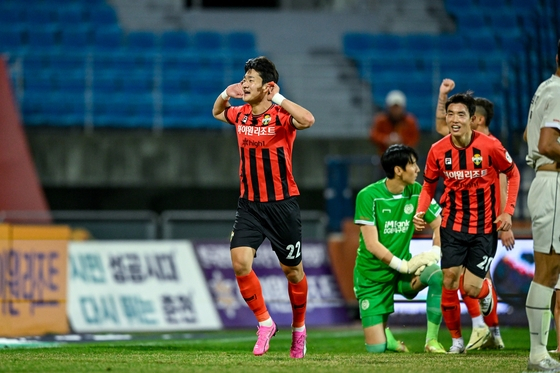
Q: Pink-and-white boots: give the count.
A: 2